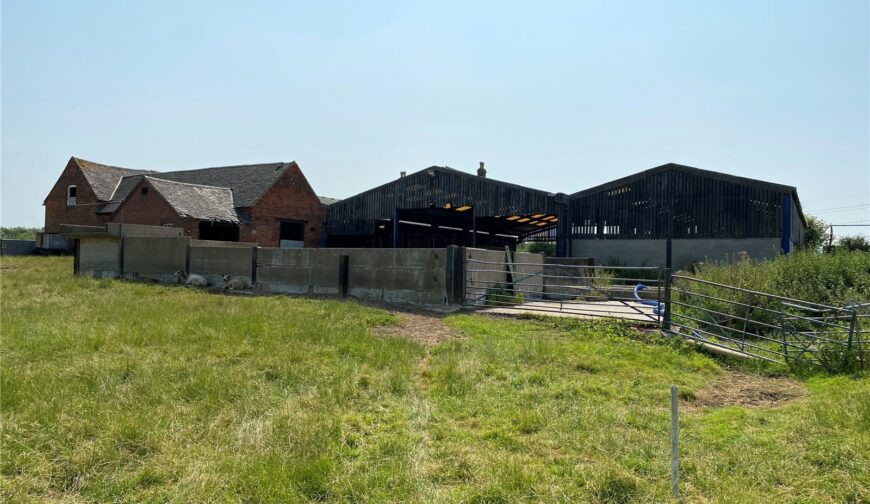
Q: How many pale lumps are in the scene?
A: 2